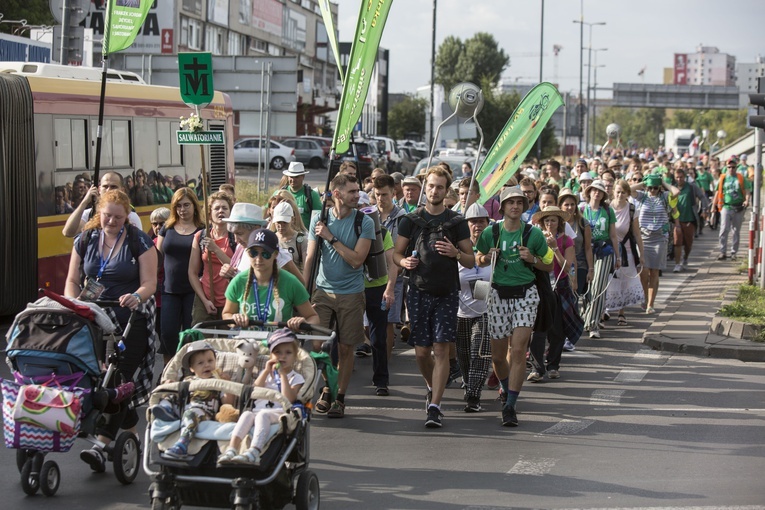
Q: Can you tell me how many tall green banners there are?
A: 4